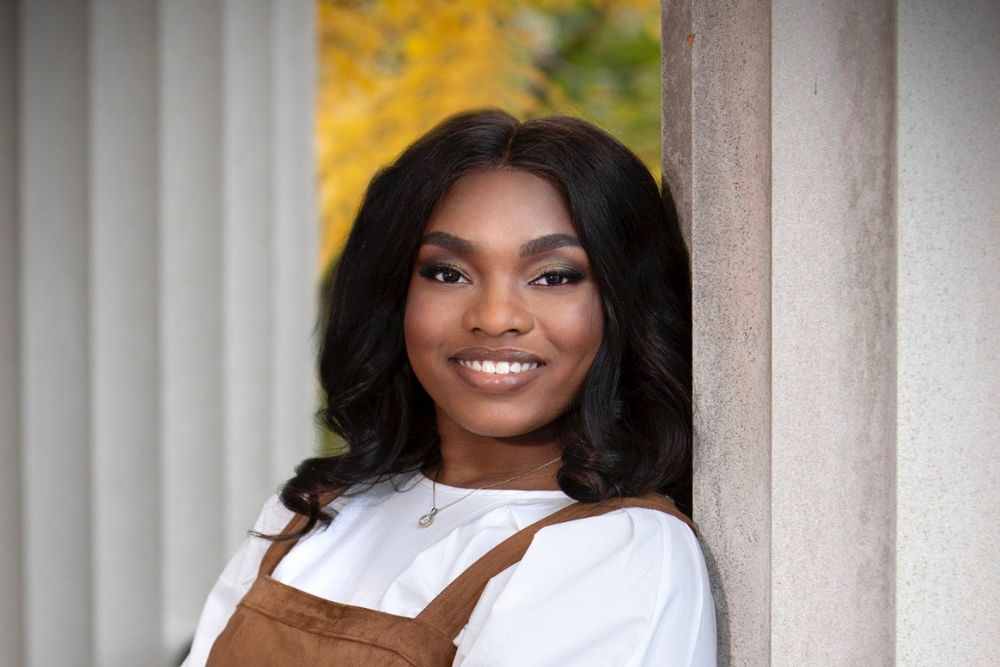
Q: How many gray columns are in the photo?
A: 2